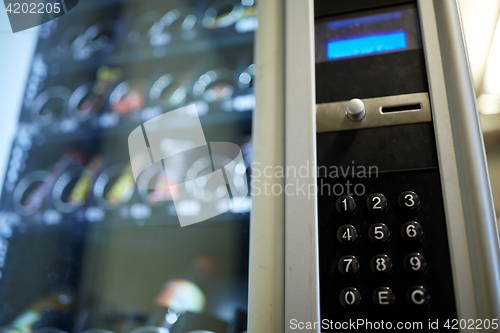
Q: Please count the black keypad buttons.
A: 12